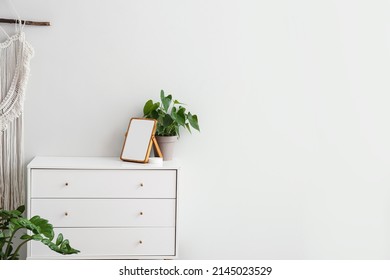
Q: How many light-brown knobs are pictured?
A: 5